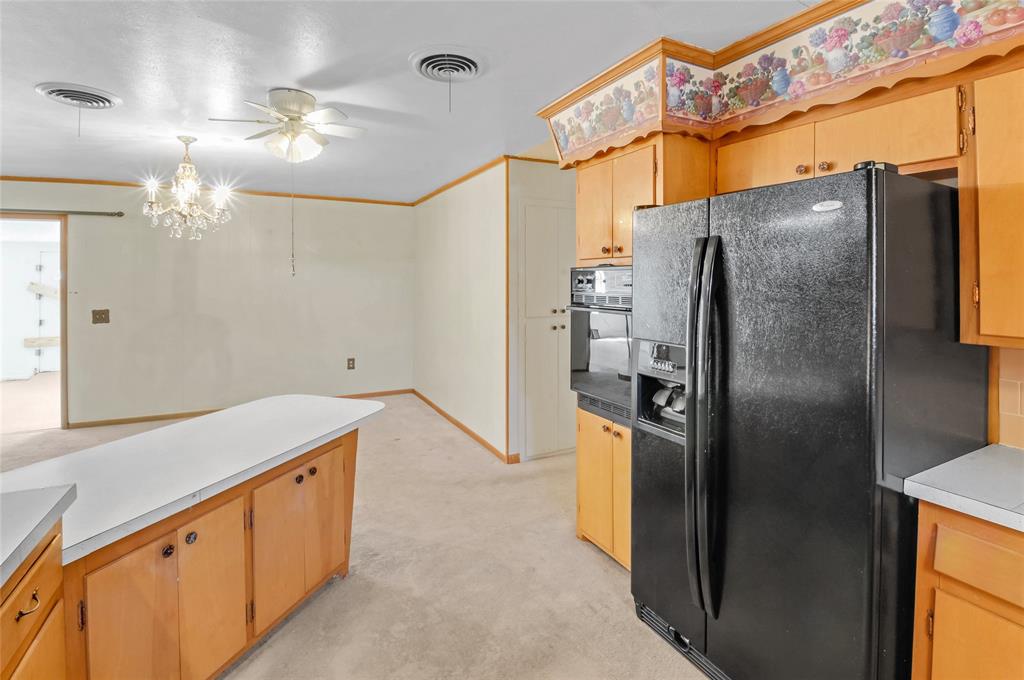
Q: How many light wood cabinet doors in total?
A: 13